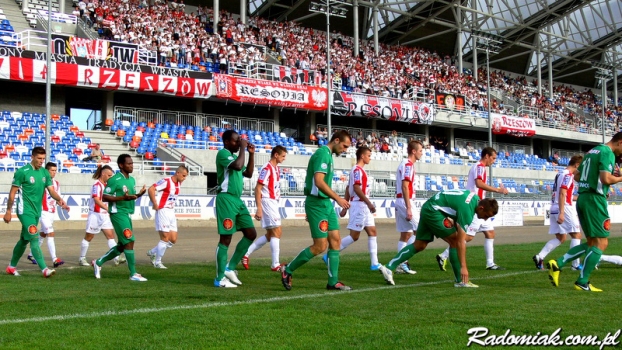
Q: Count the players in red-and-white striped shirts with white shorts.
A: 8